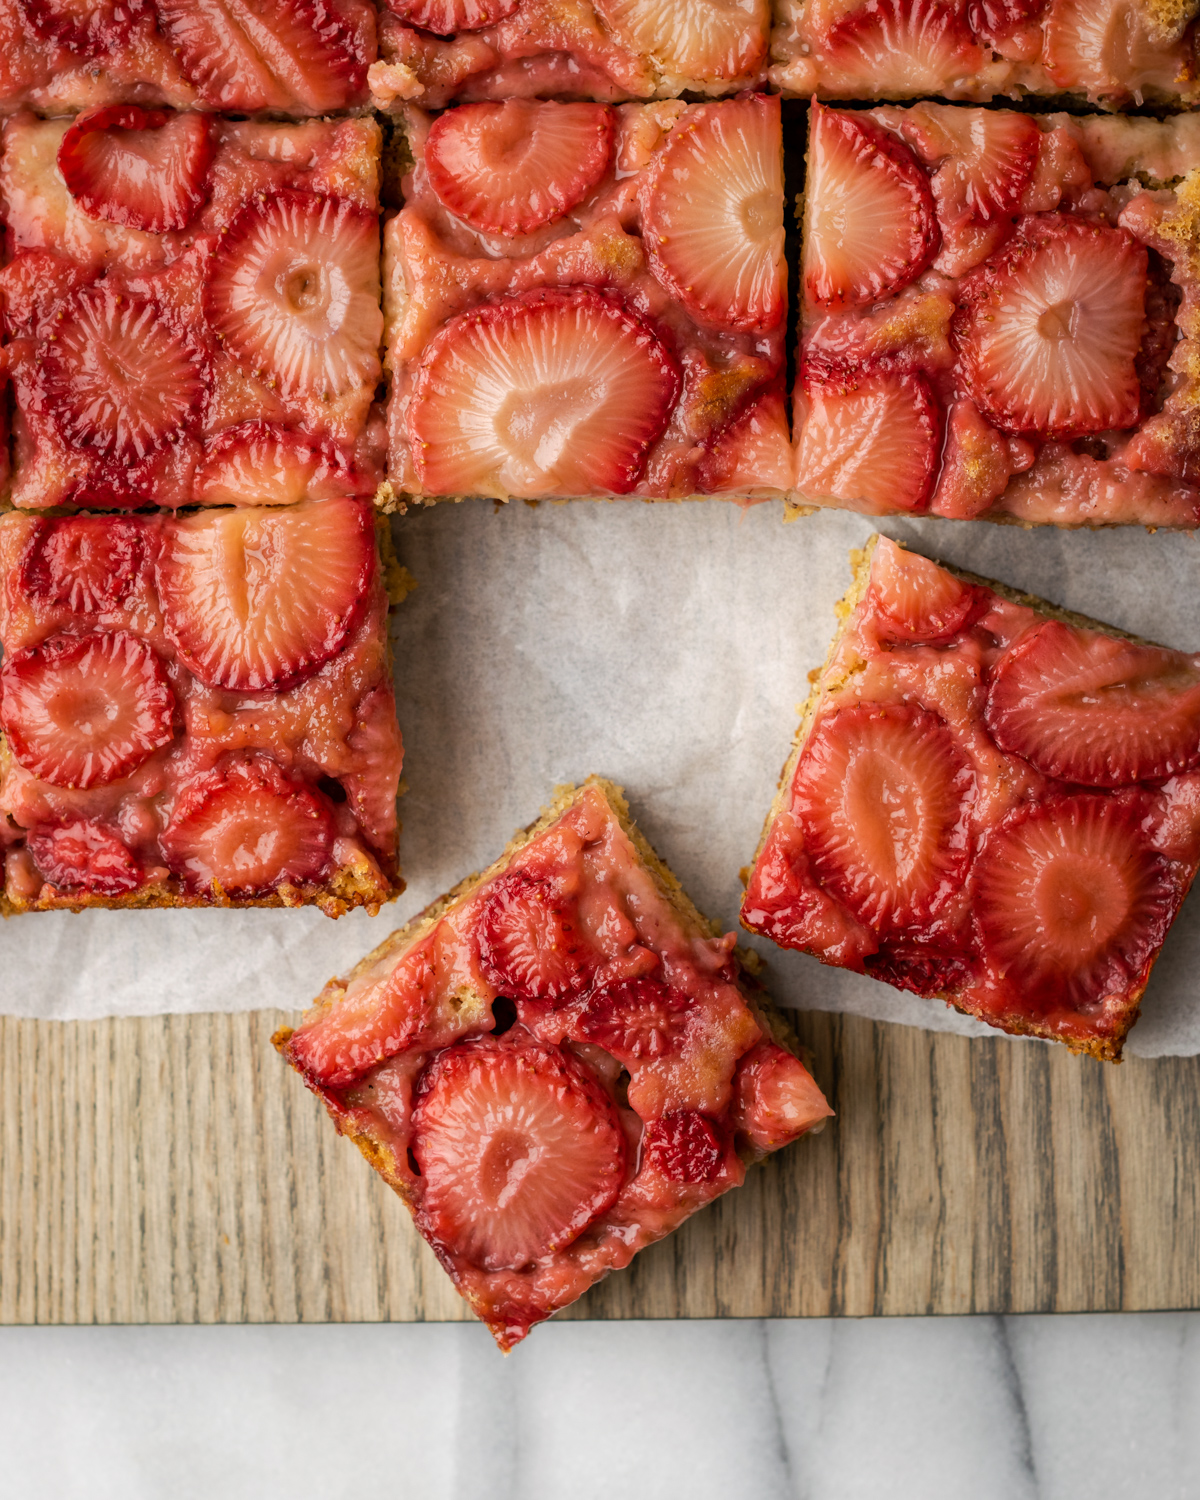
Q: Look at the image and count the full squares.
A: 6